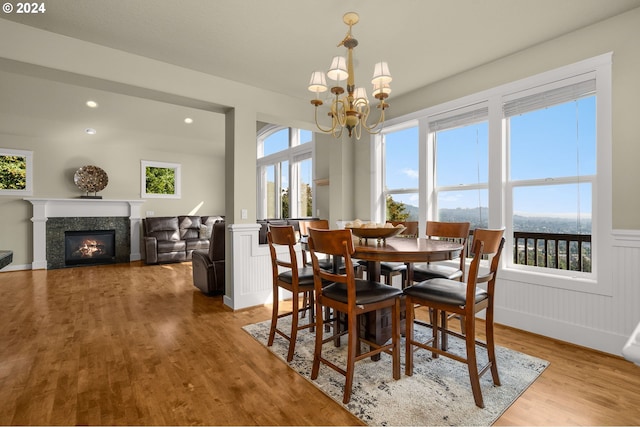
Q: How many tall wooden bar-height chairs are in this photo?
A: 6